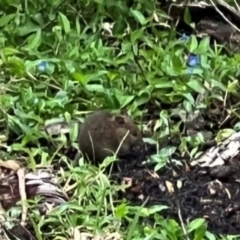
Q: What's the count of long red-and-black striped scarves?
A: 0